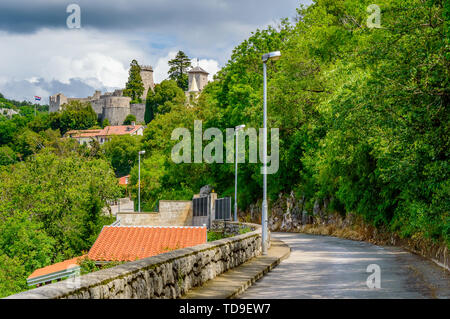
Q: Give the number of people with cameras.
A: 0